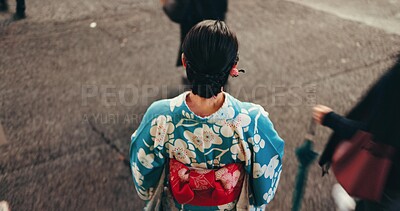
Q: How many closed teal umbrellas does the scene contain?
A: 1